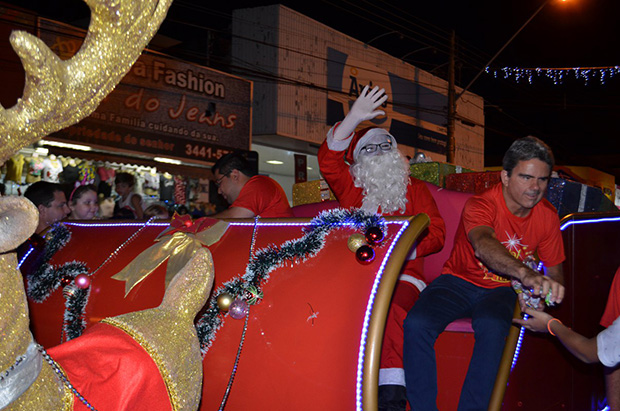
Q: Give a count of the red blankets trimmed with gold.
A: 1